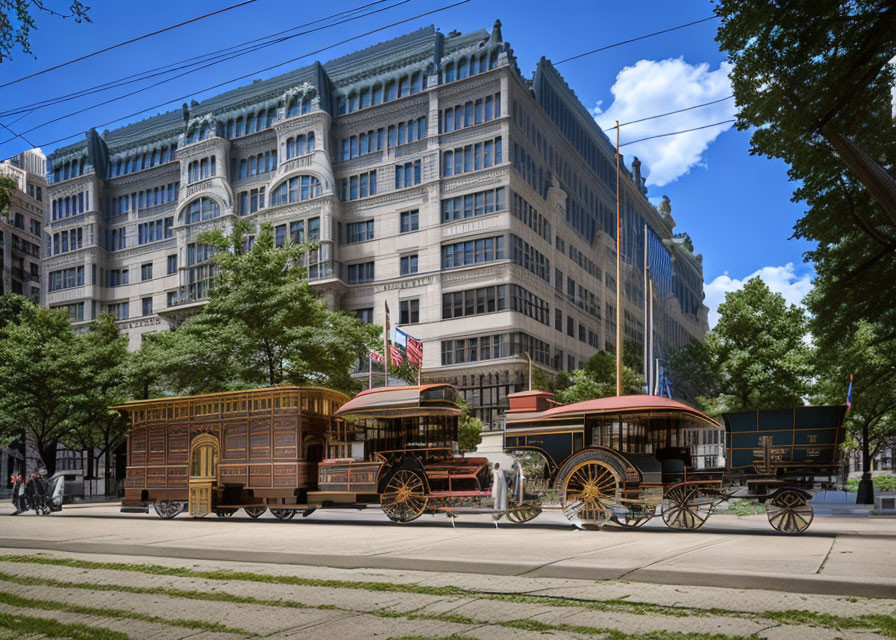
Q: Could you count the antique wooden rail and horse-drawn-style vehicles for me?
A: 4